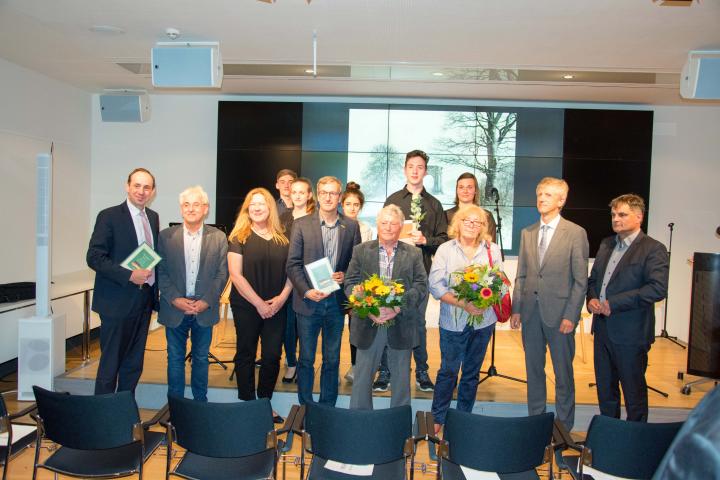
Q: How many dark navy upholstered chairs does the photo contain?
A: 6